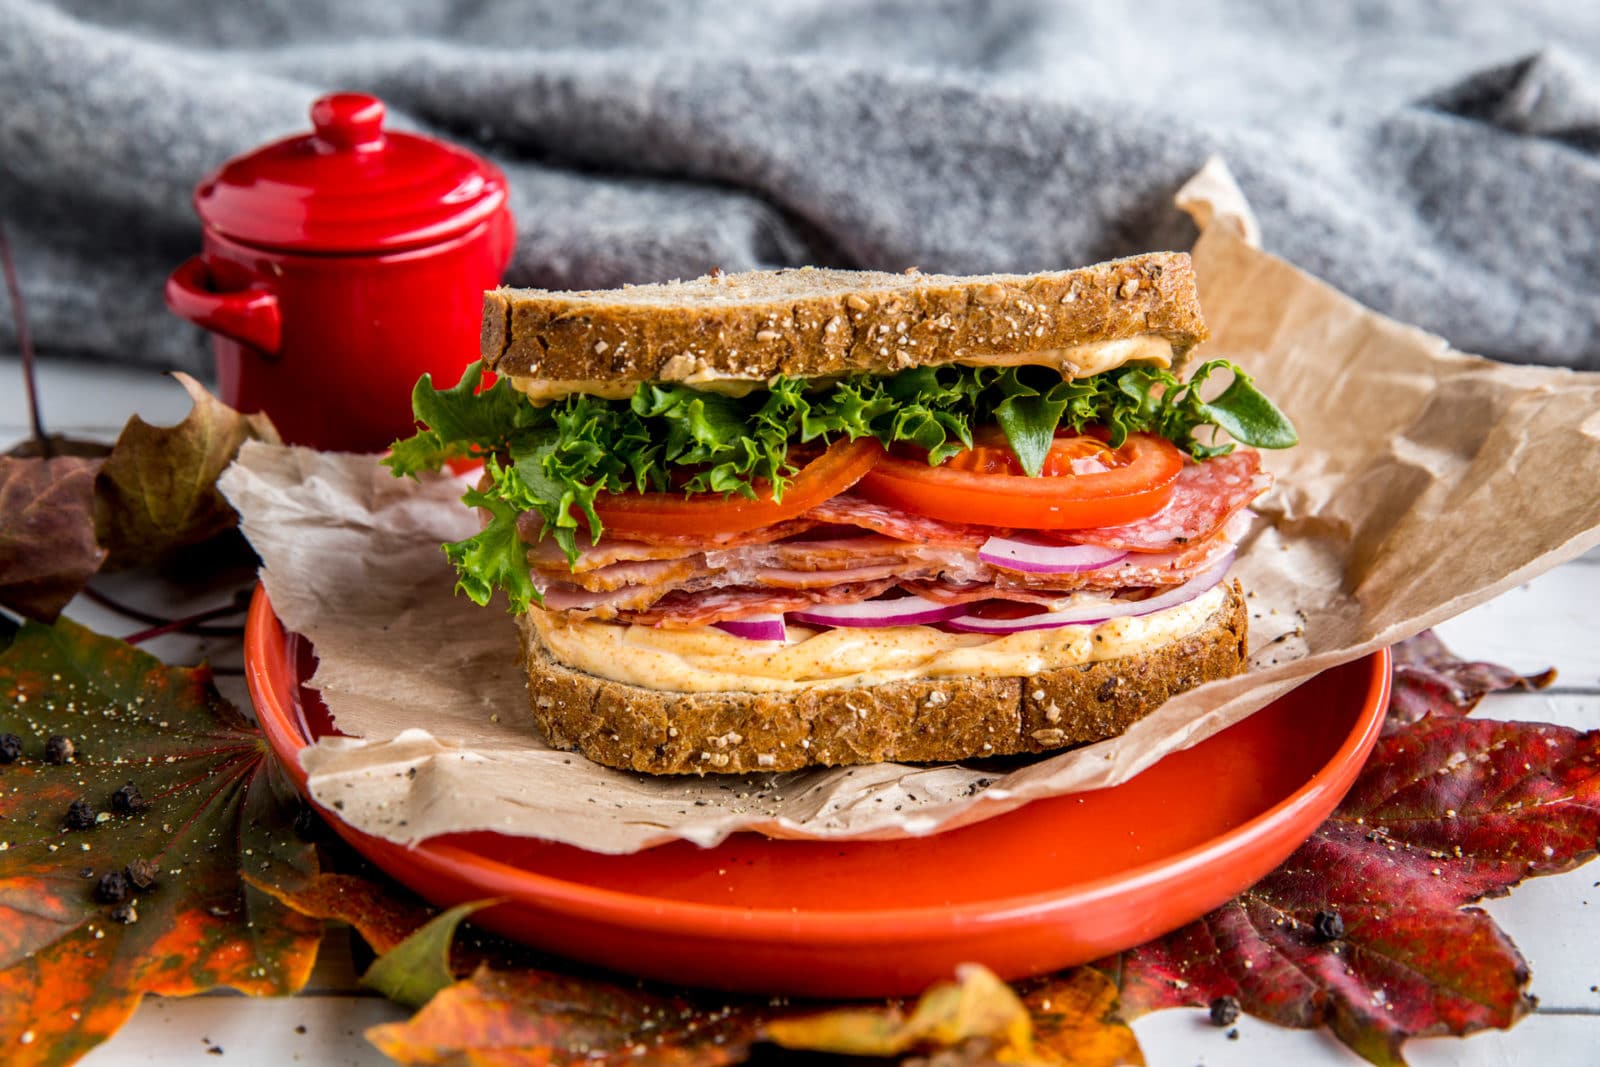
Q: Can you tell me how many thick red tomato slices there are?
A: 2